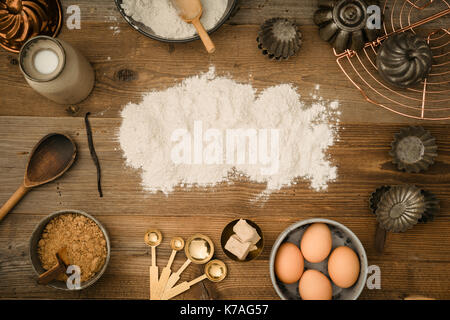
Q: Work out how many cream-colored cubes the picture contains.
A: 3